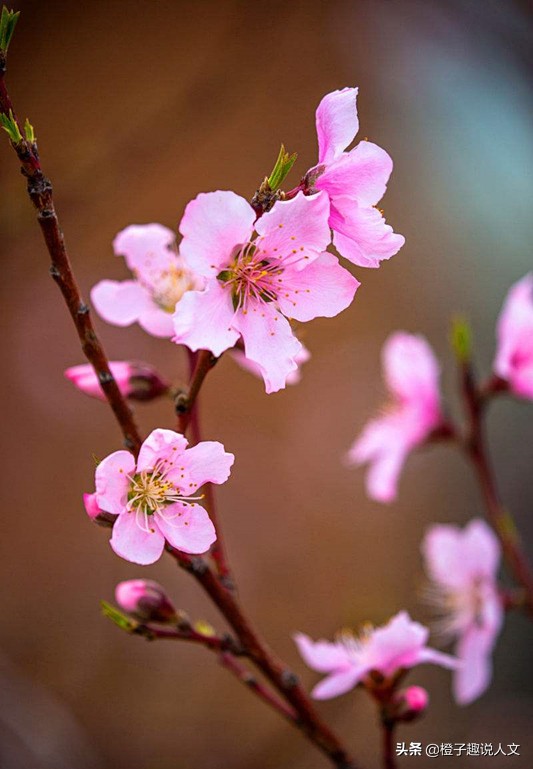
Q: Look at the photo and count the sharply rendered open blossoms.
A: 3